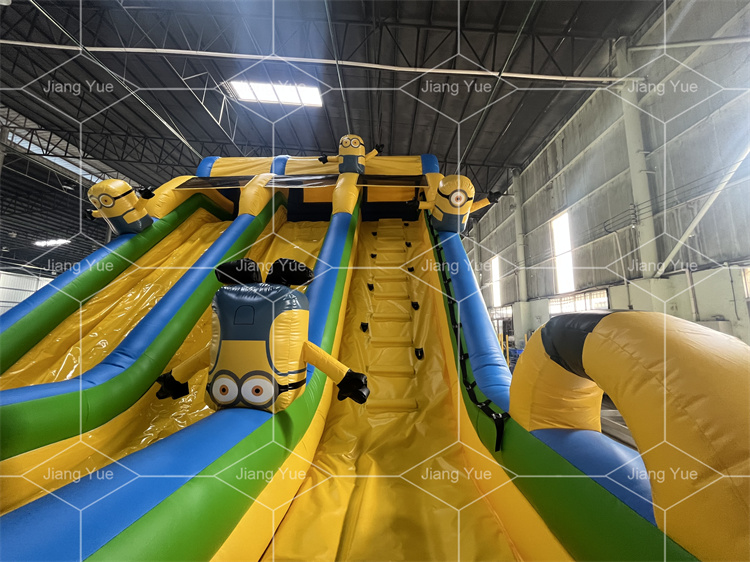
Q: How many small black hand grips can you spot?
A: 9